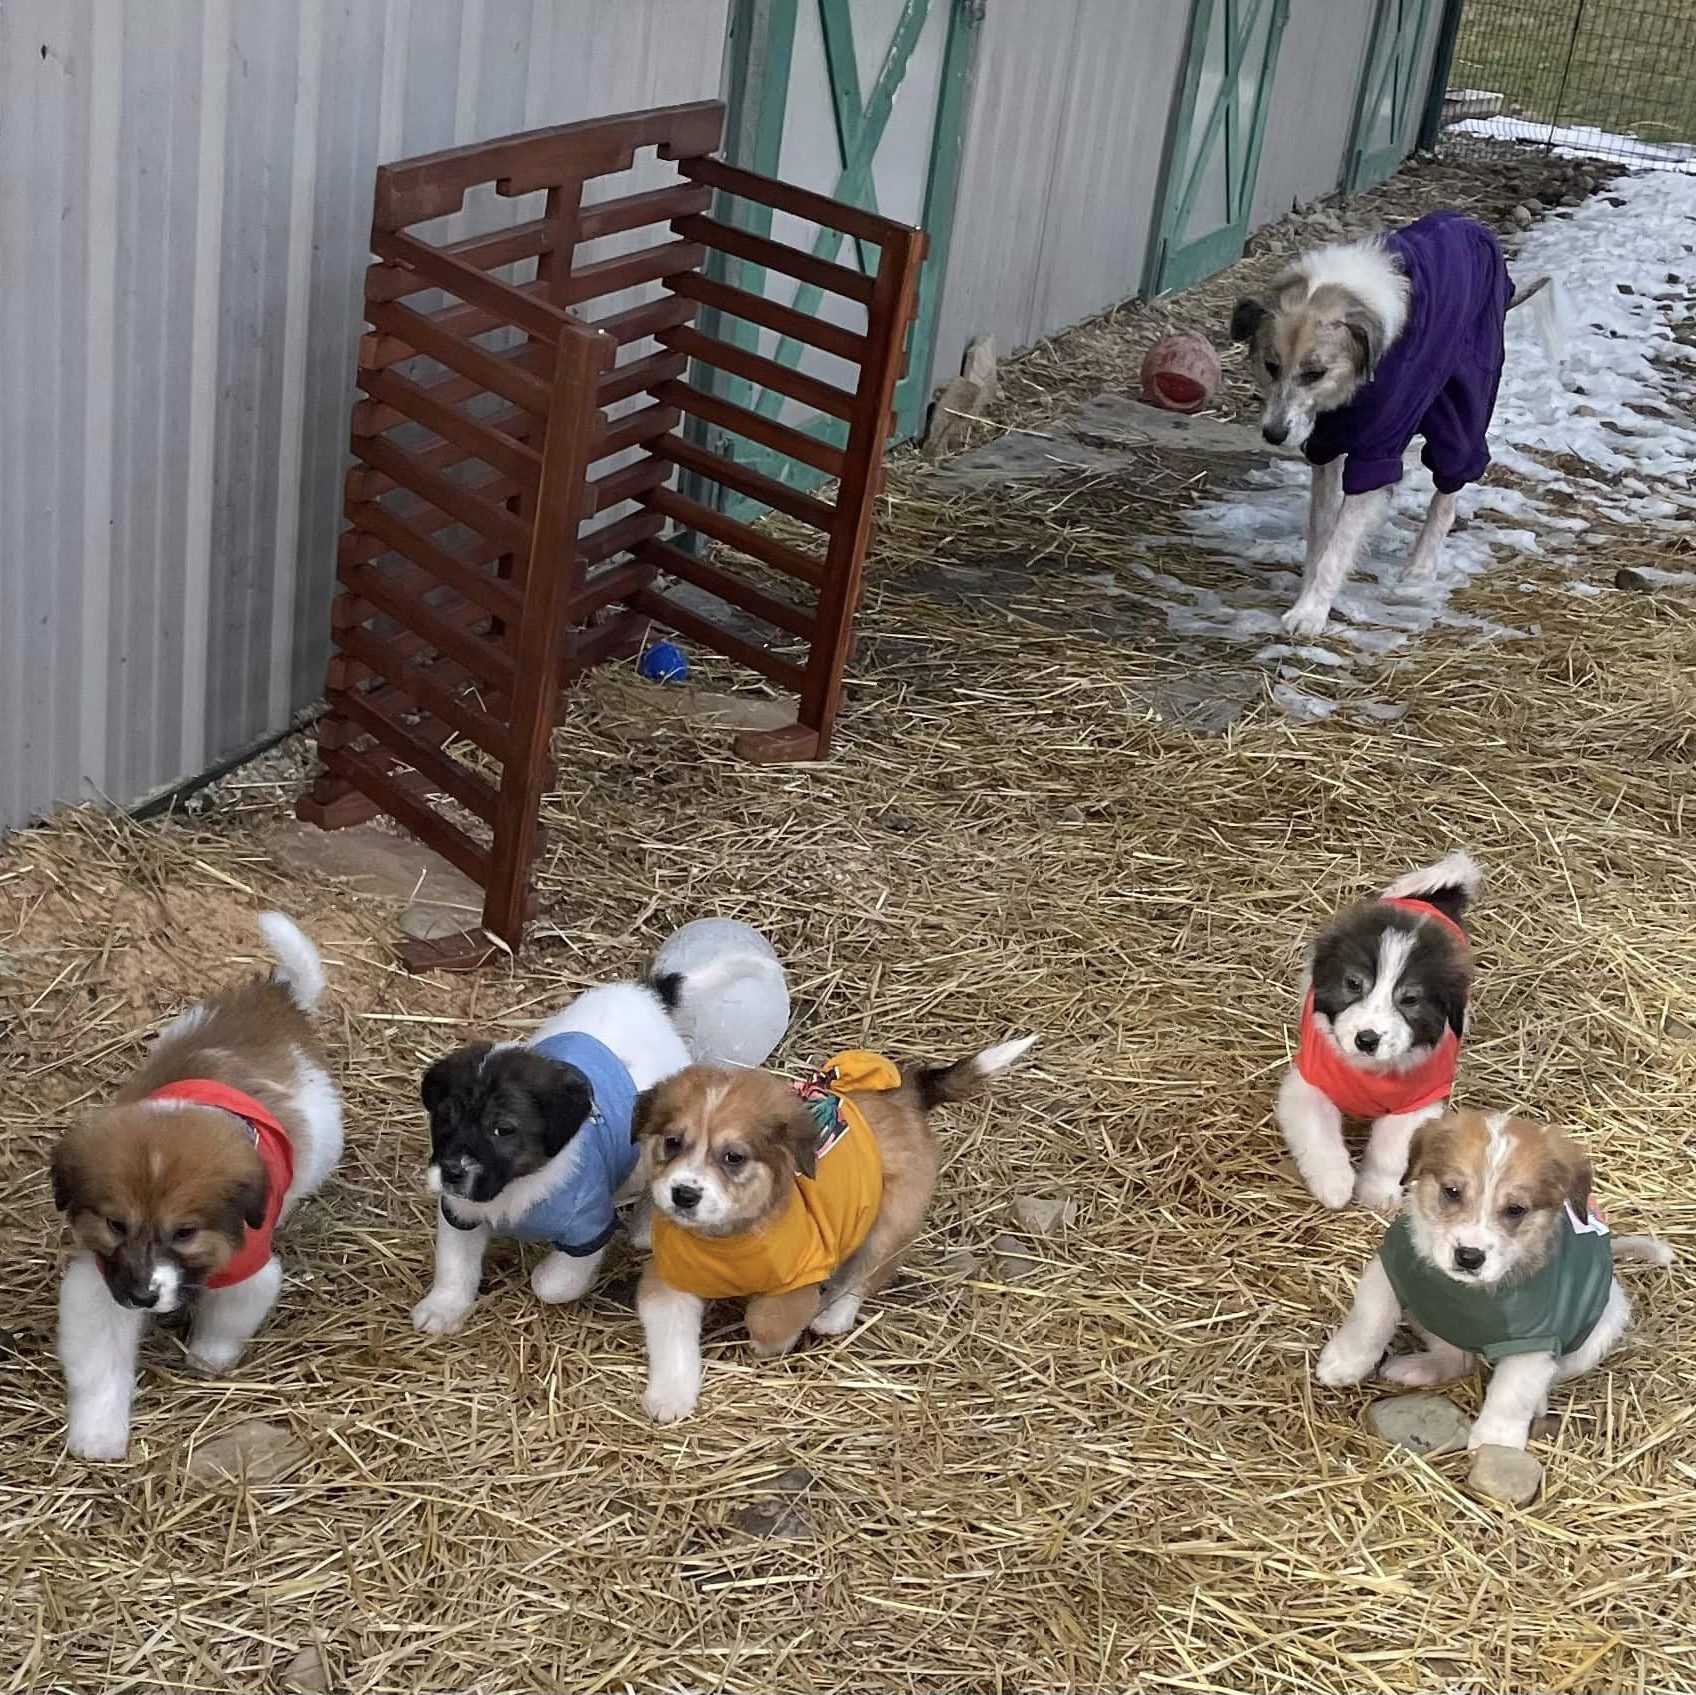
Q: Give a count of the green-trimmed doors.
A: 3